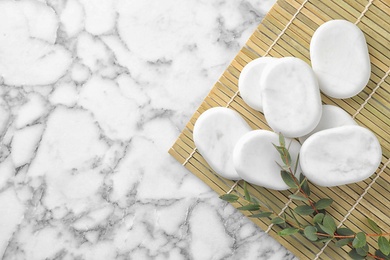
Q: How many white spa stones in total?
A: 7